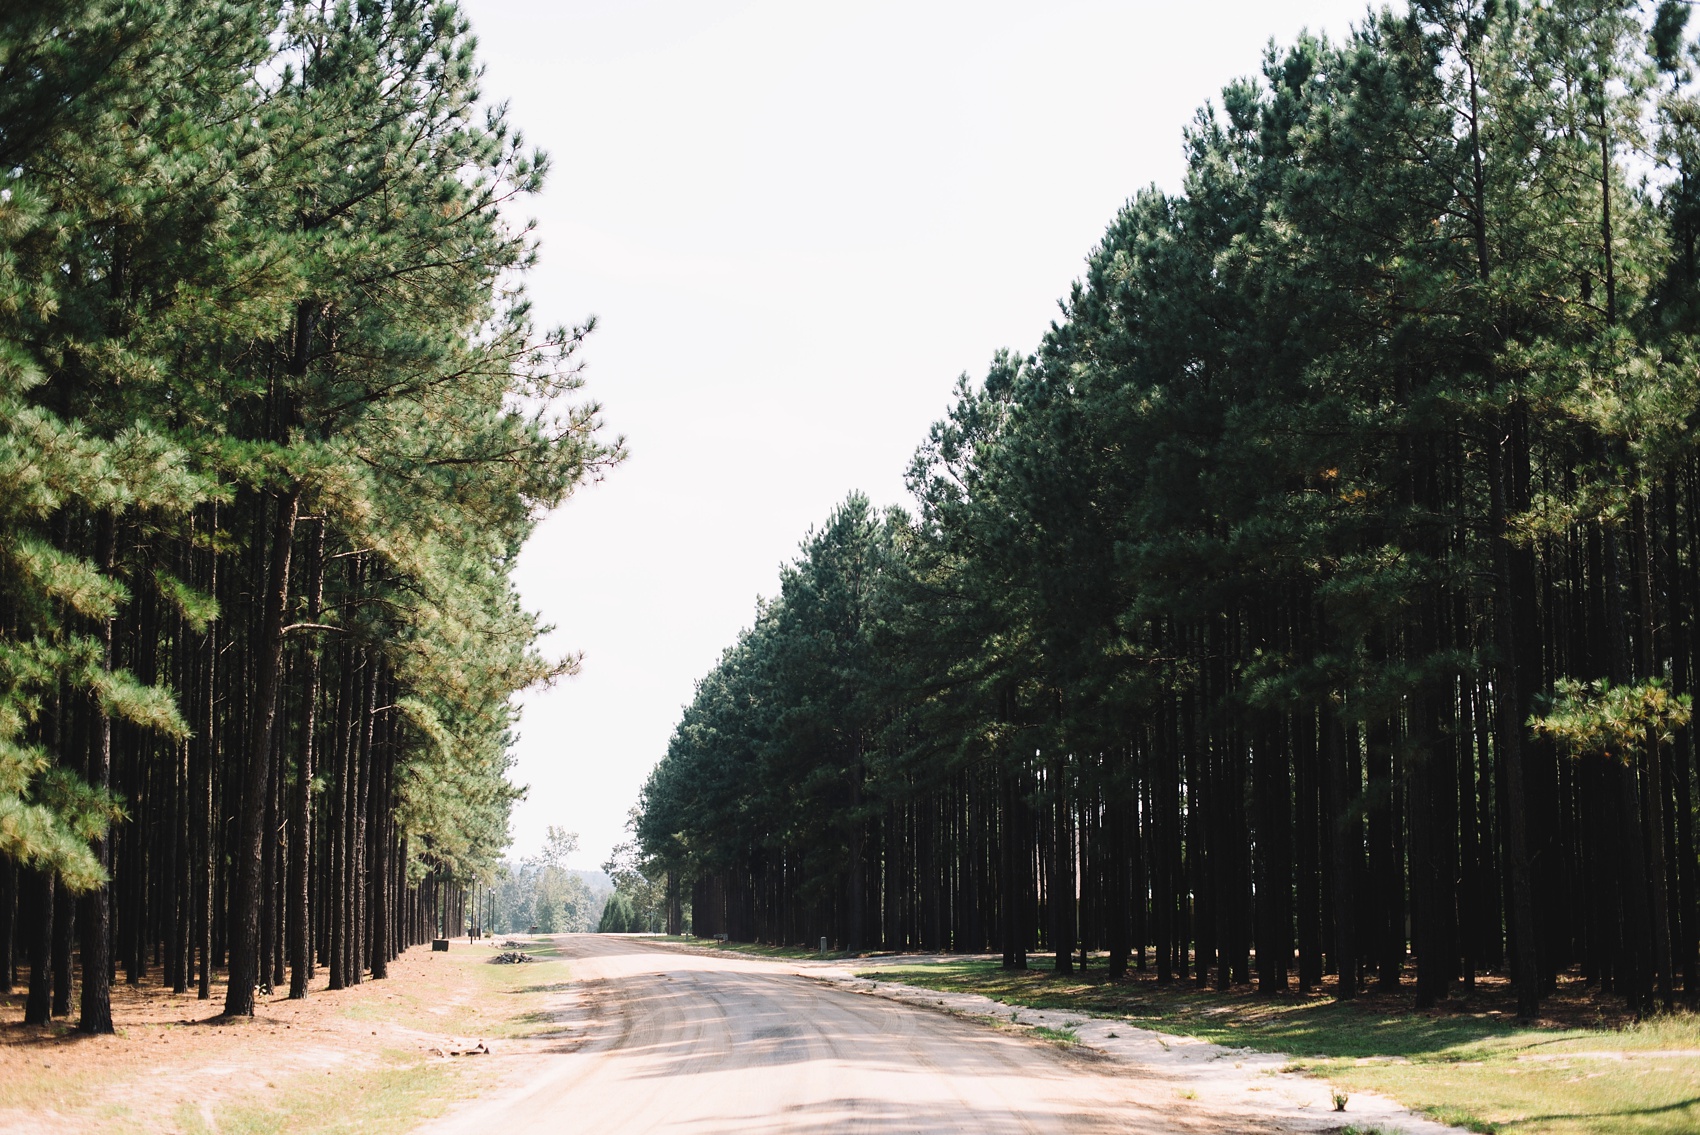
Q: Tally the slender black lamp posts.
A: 4